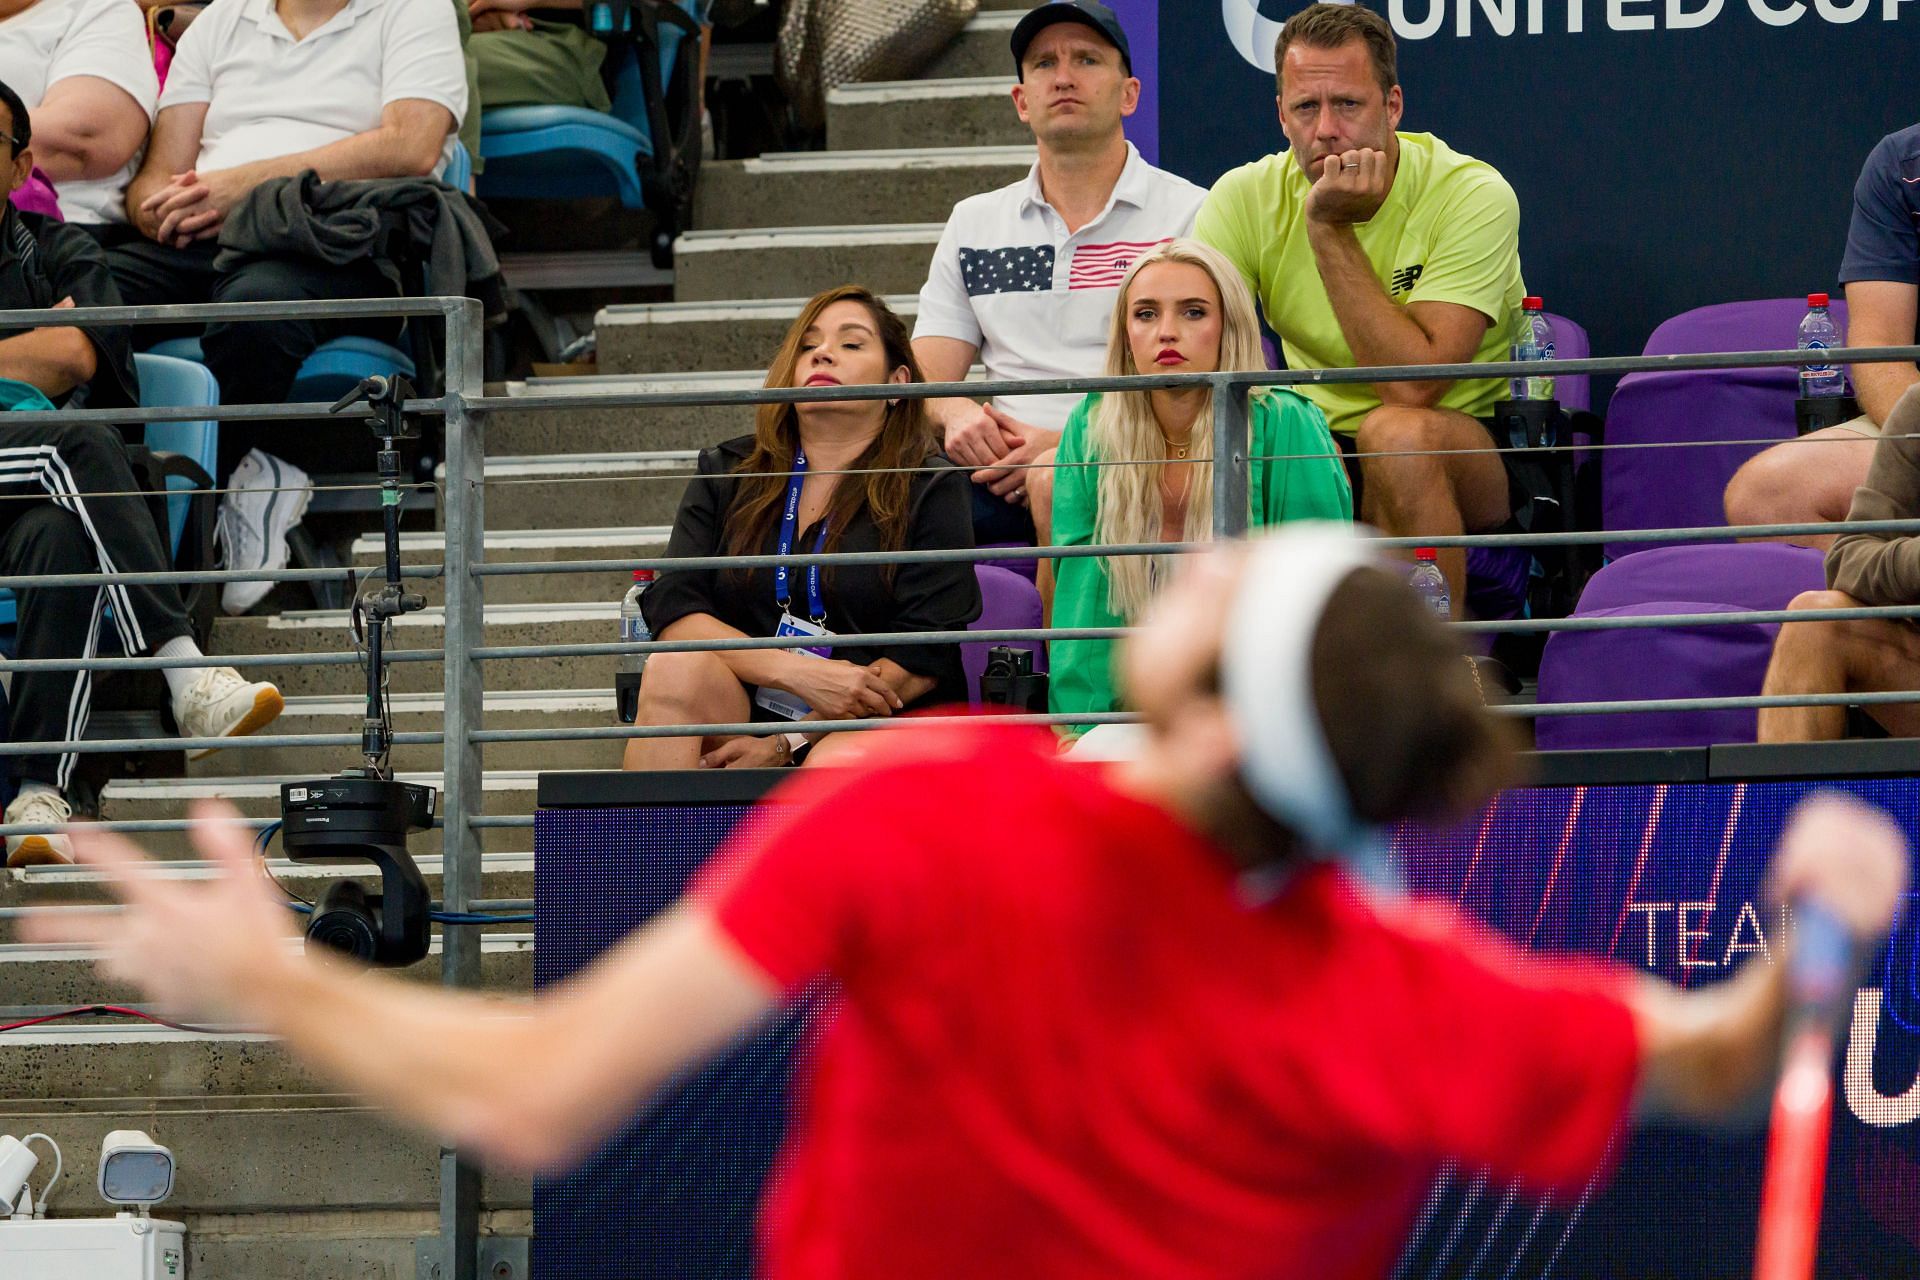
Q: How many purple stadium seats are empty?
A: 2